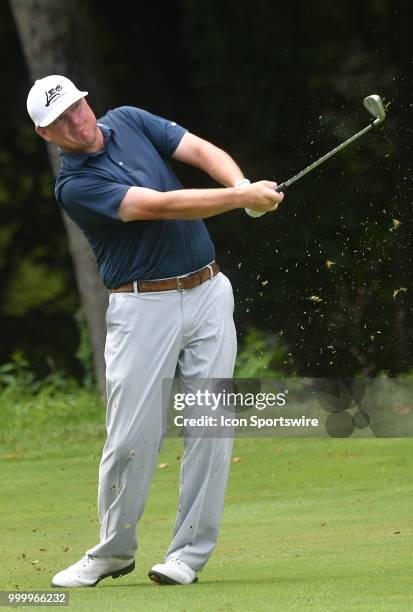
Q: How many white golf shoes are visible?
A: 2